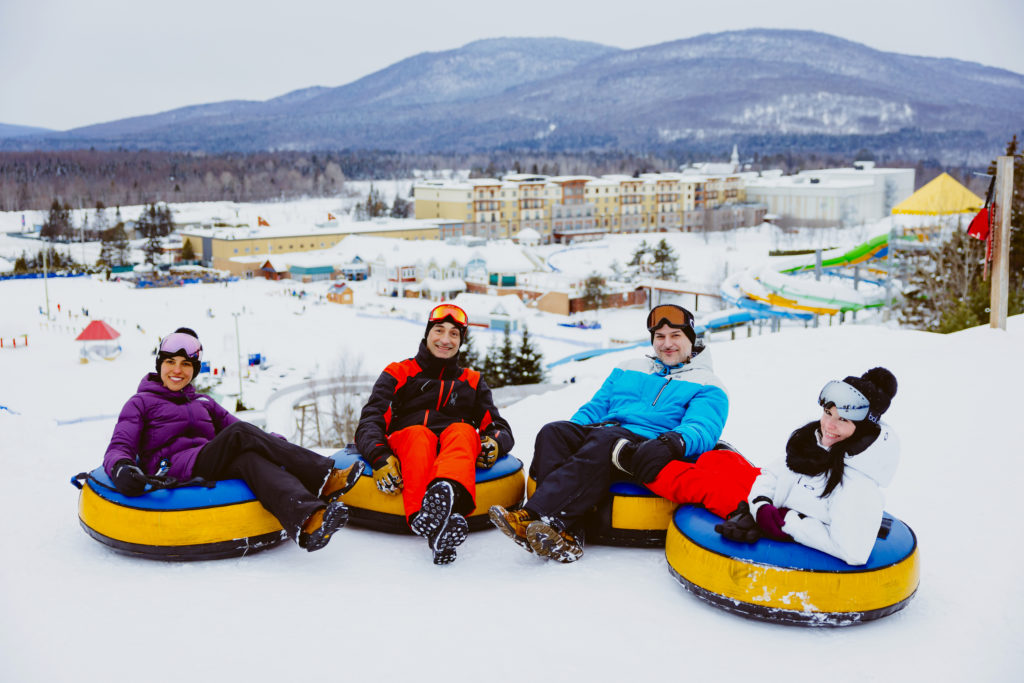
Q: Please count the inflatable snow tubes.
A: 4